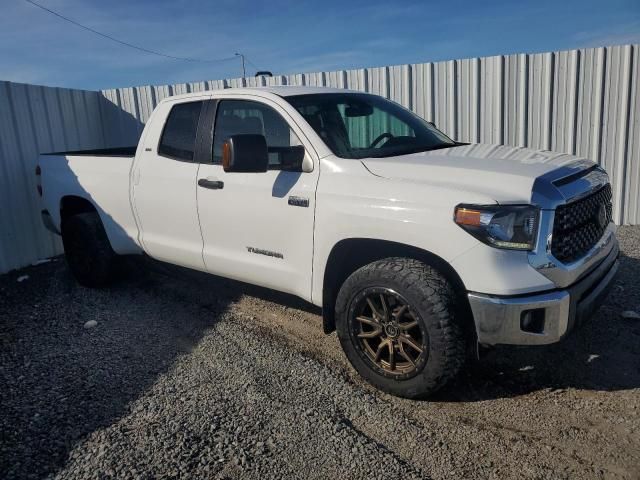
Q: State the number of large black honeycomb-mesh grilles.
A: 1